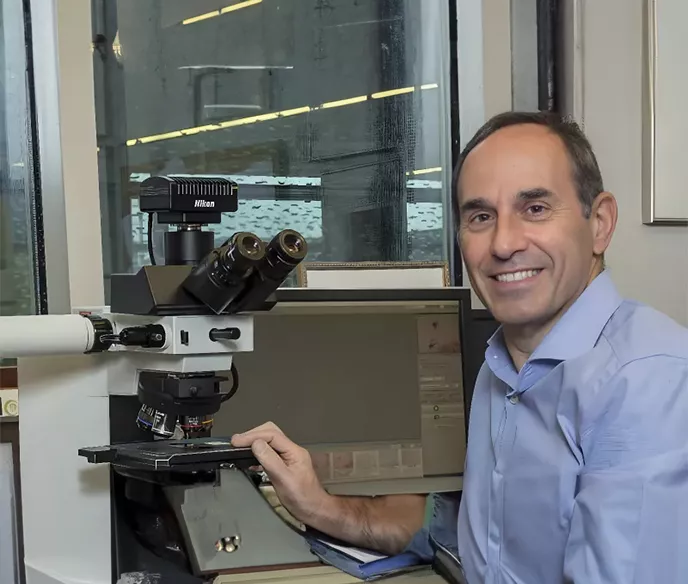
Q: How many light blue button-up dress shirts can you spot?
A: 1